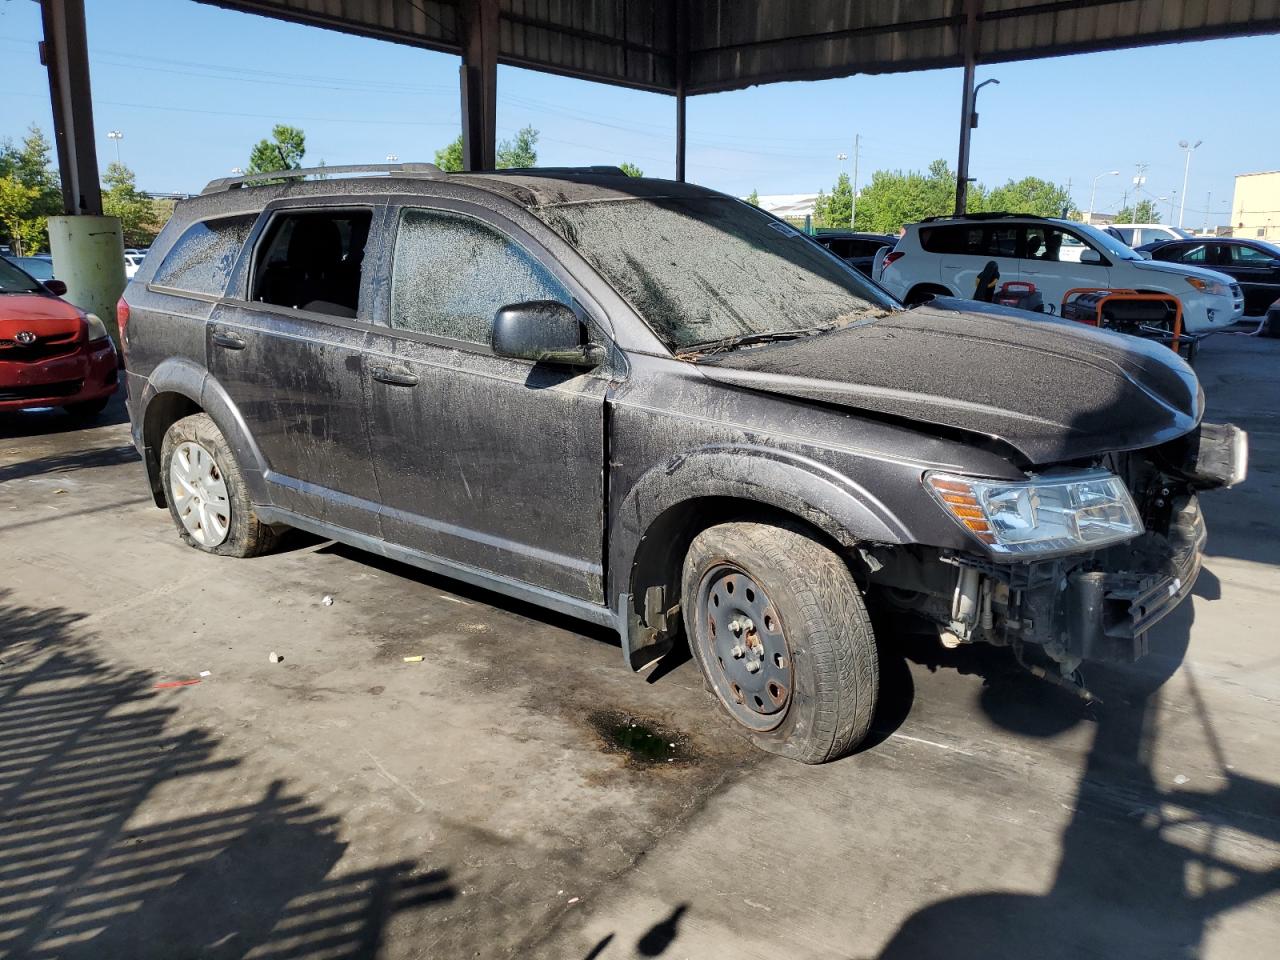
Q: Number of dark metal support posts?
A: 4